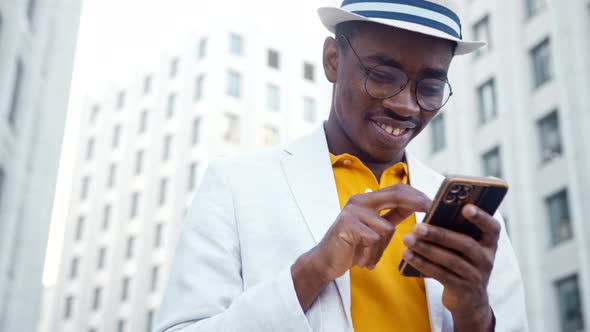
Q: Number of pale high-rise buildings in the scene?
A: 3